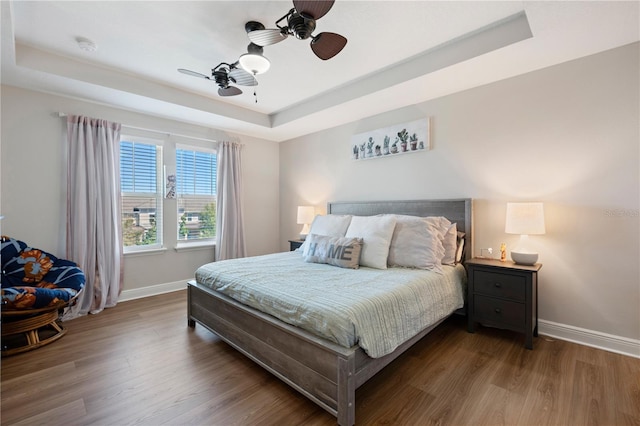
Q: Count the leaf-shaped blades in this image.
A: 6